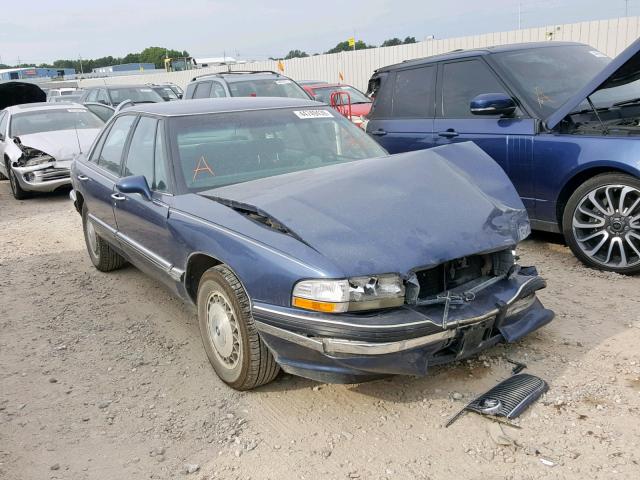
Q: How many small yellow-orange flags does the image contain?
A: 3